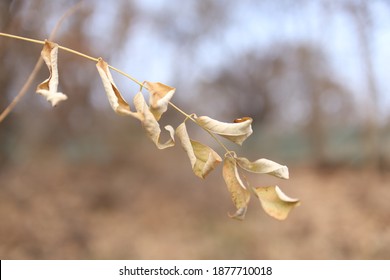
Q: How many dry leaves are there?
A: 9